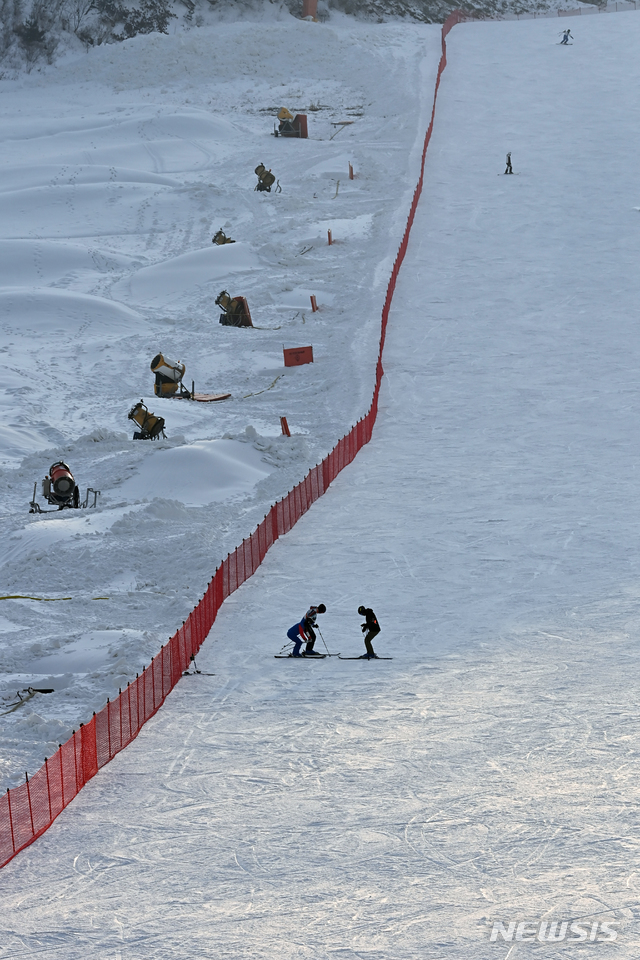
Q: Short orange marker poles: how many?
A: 4